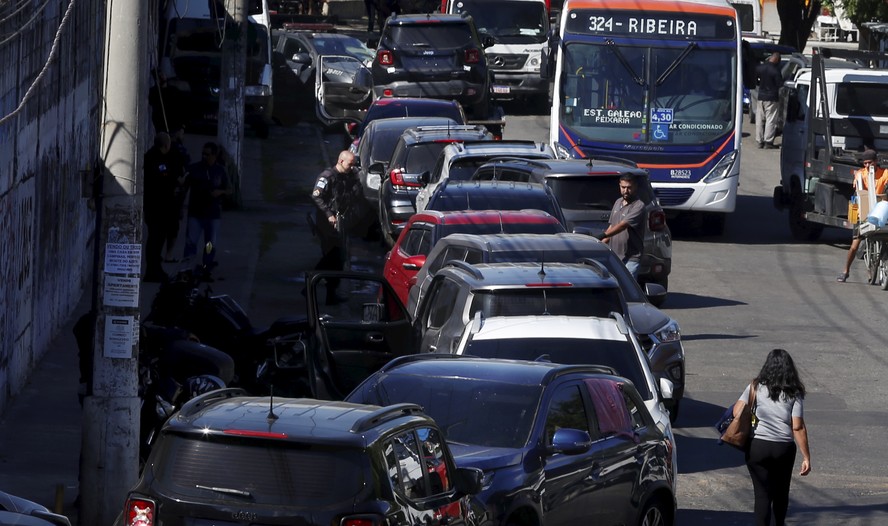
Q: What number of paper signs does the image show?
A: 3